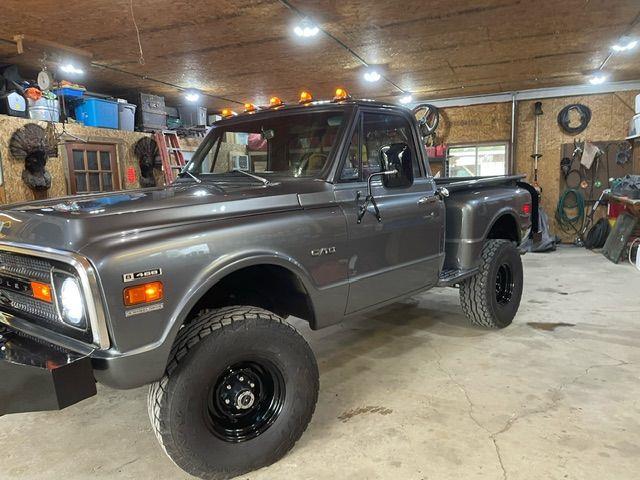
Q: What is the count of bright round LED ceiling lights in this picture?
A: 7